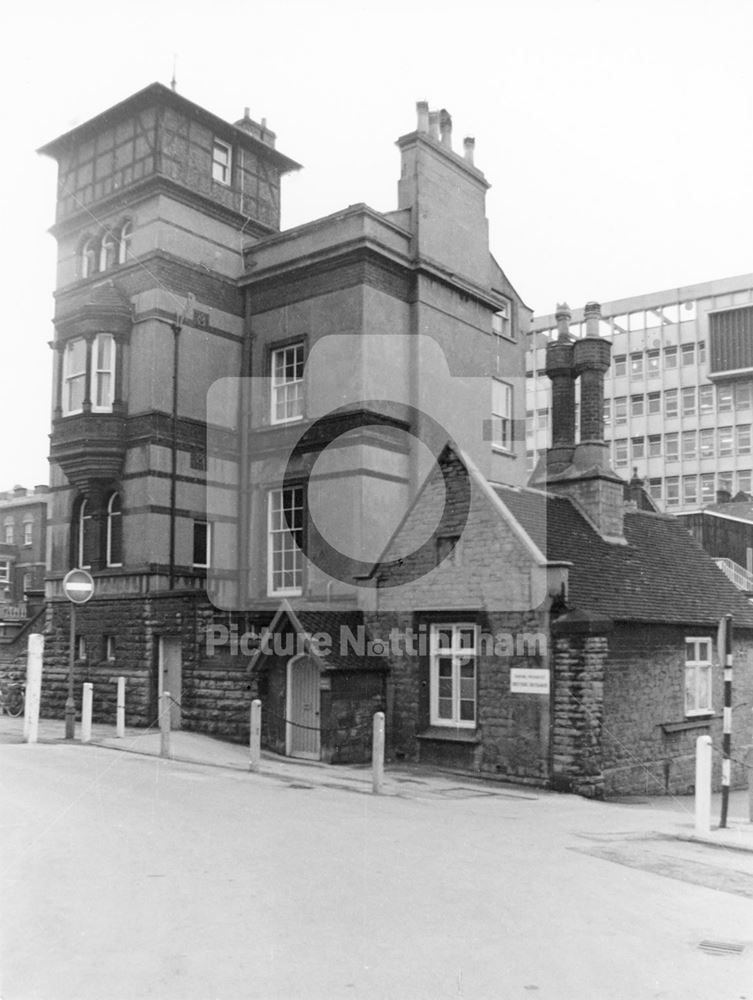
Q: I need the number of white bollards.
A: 7